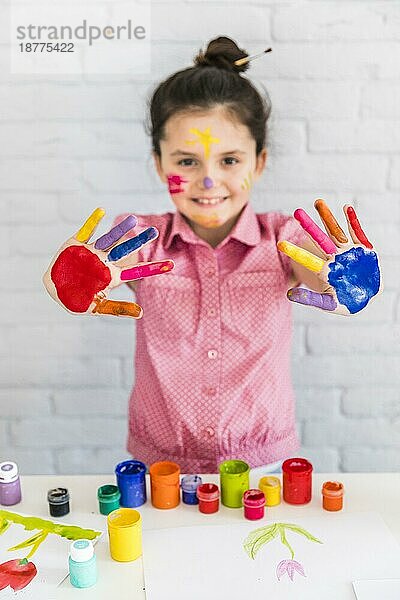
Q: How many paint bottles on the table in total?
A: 14